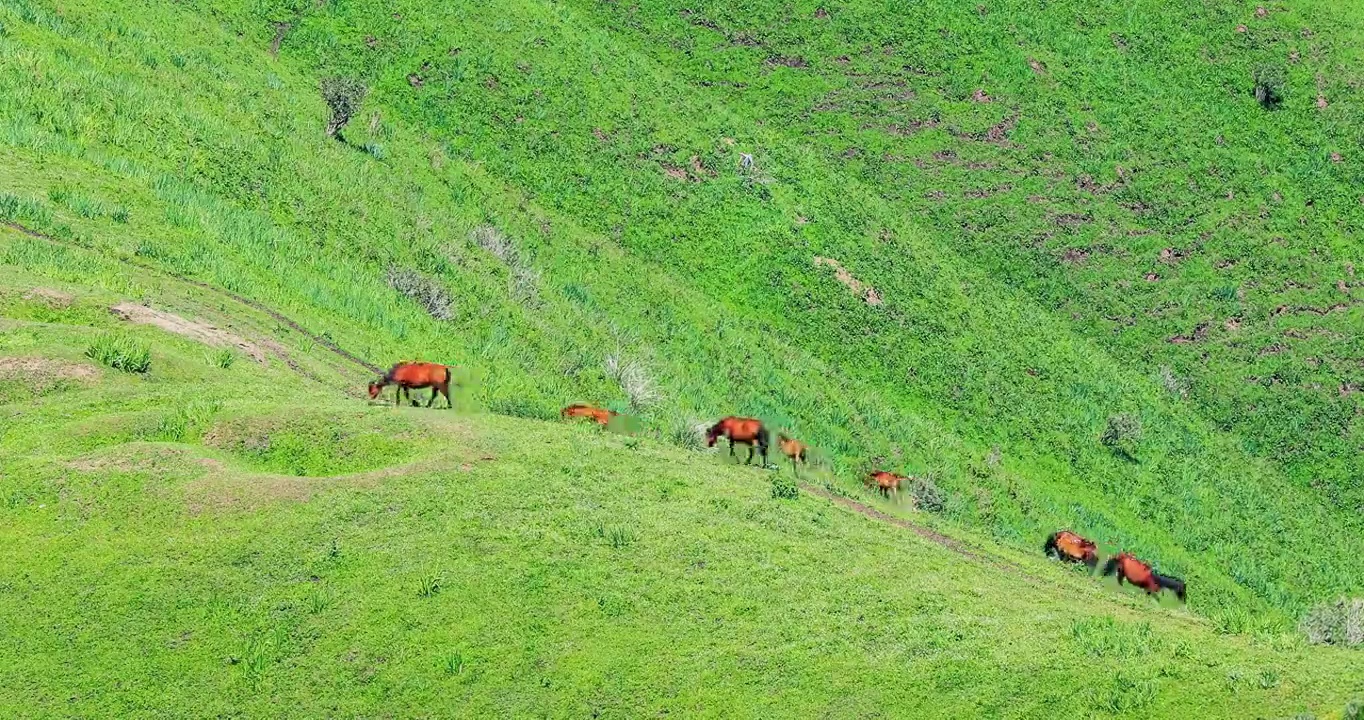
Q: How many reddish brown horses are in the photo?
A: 7